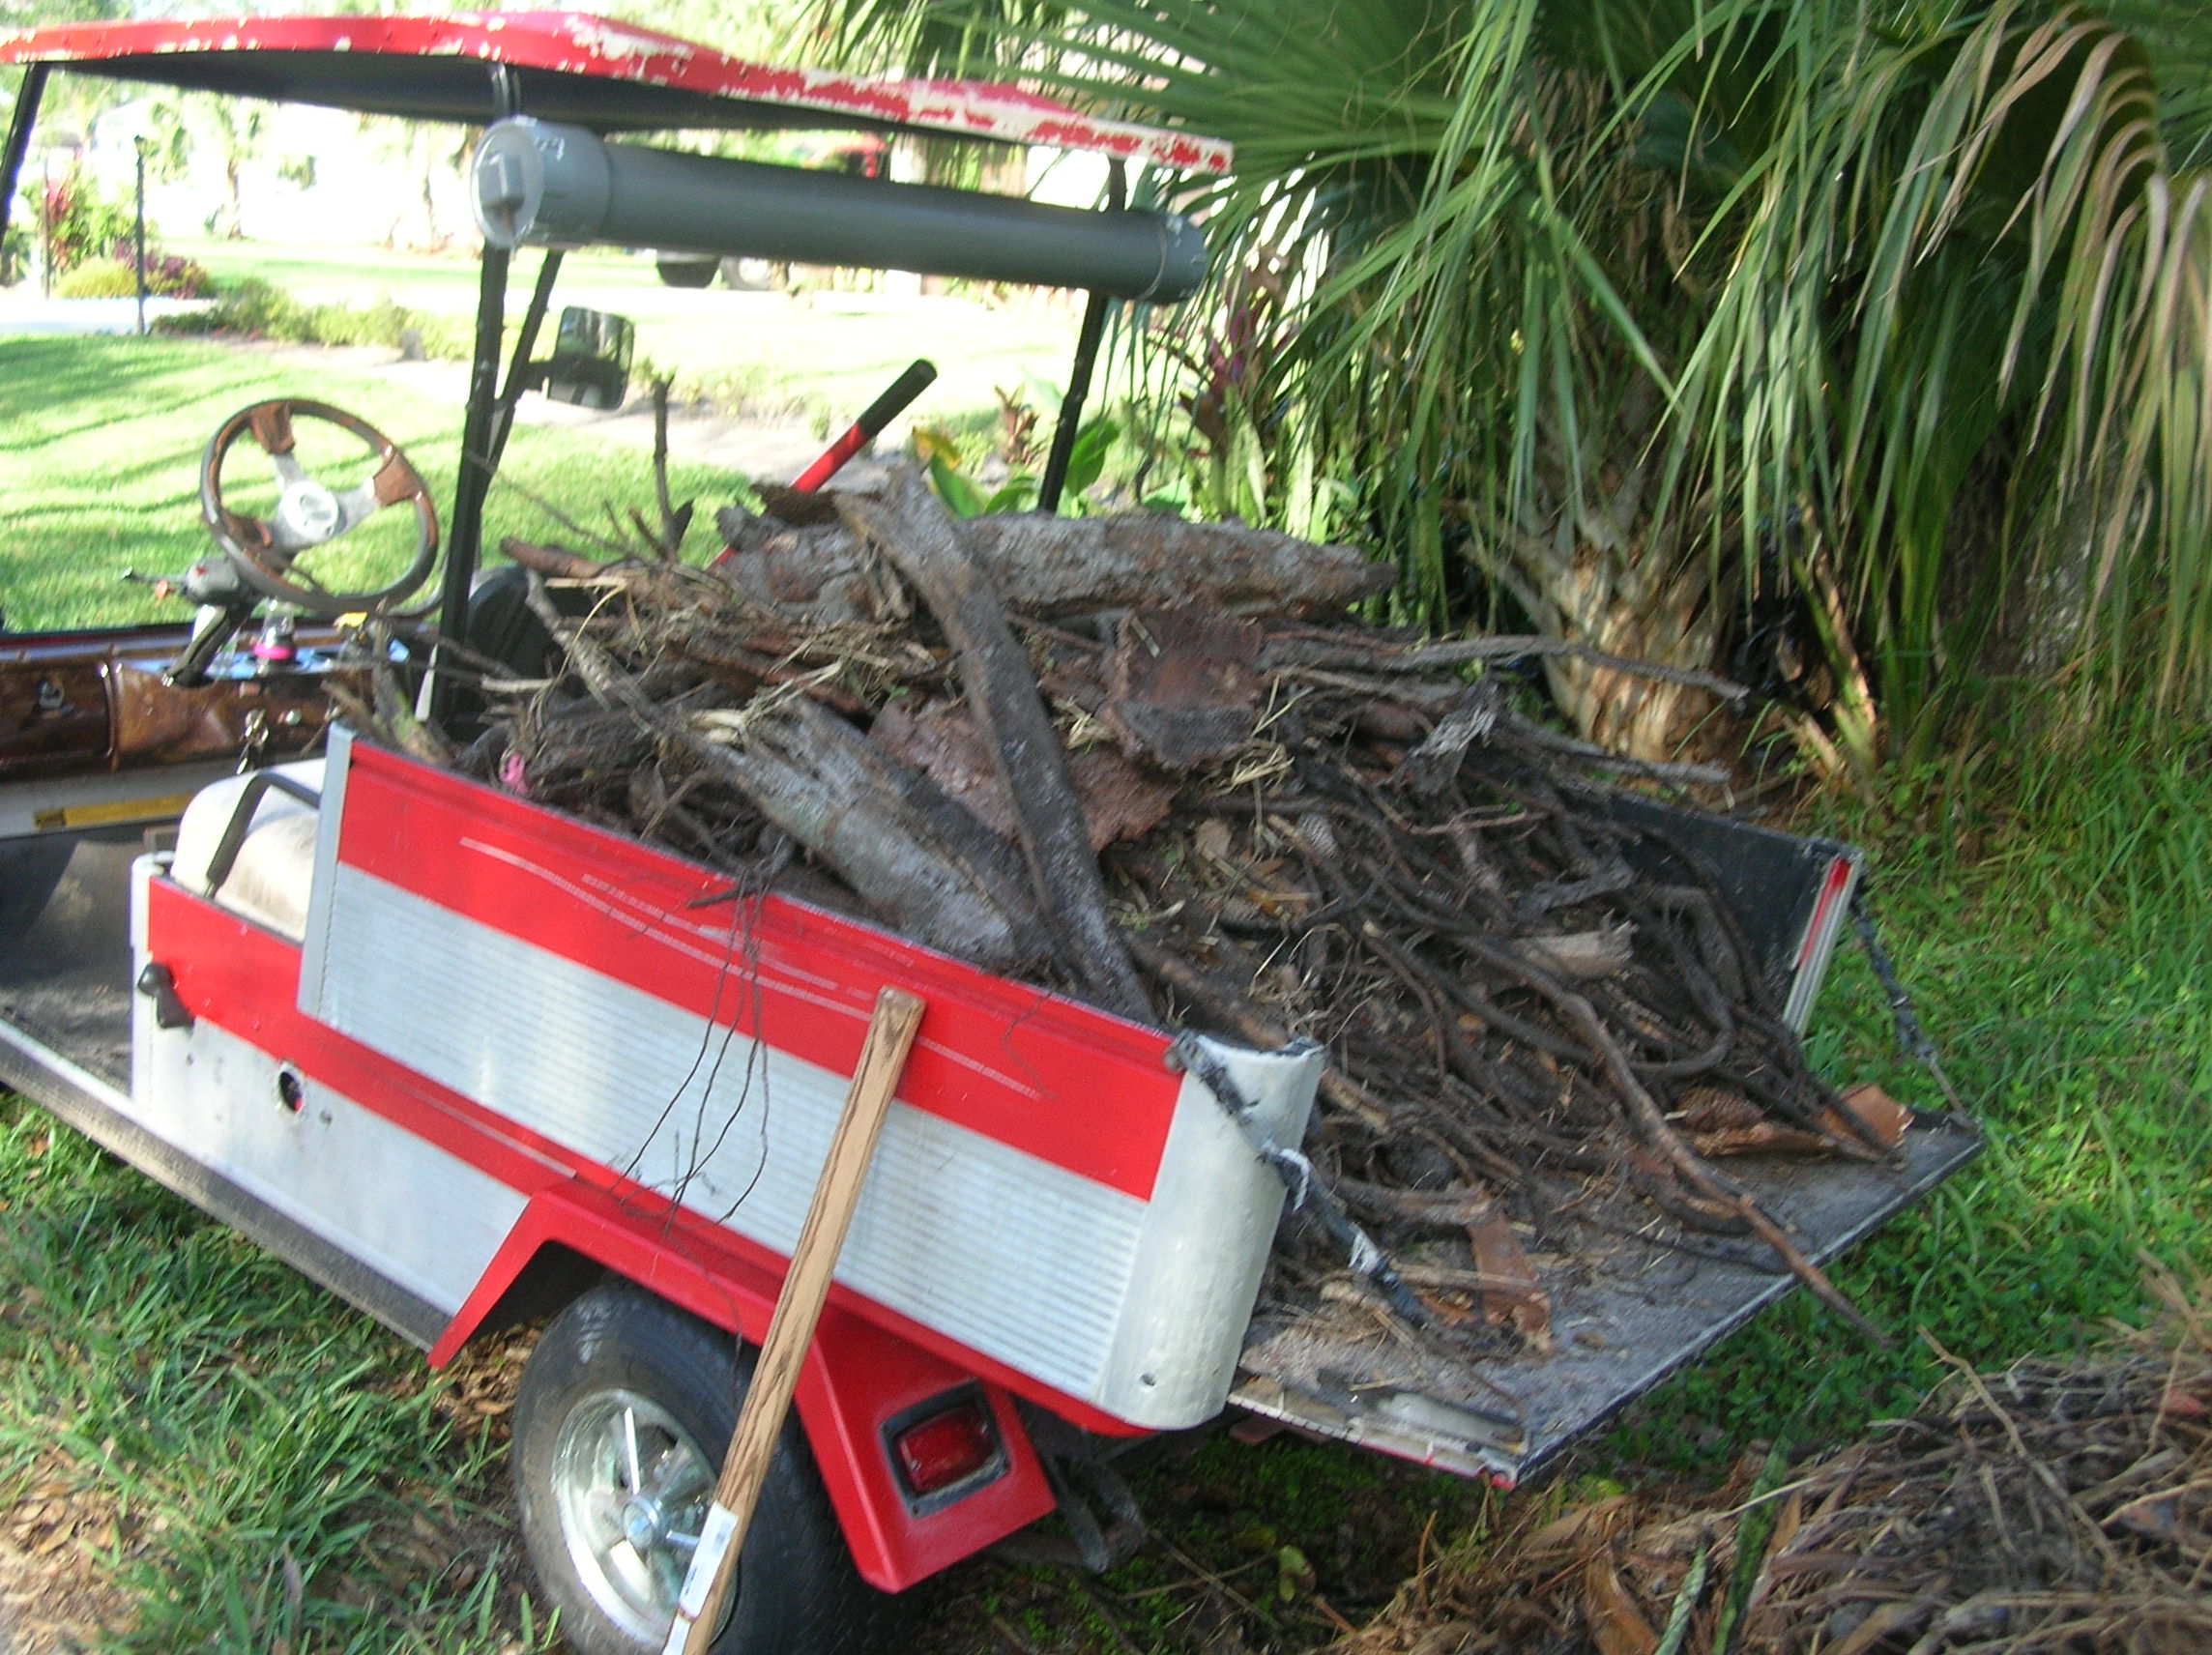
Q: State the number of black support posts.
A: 4